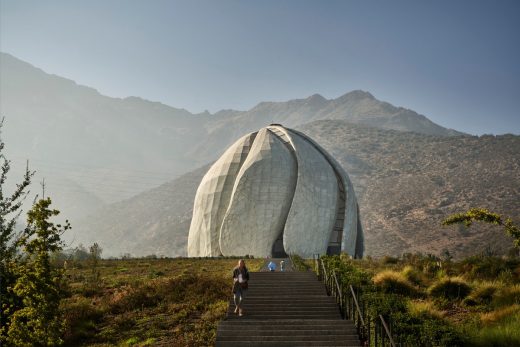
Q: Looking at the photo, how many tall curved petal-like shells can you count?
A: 4